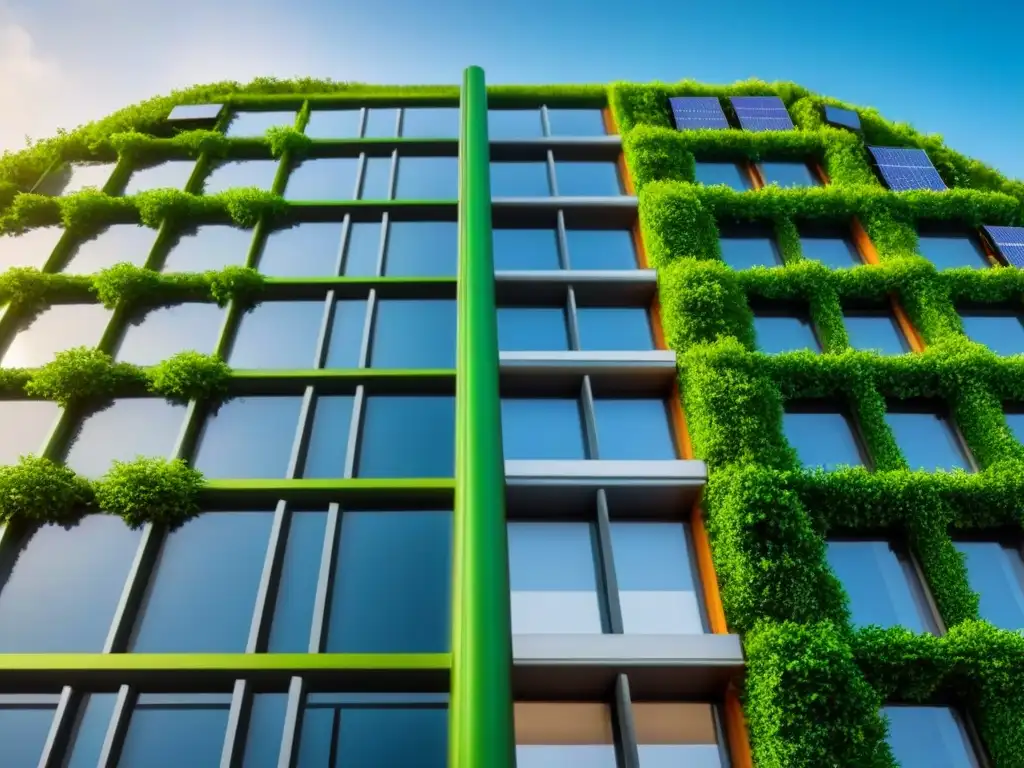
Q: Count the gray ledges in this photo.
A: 6